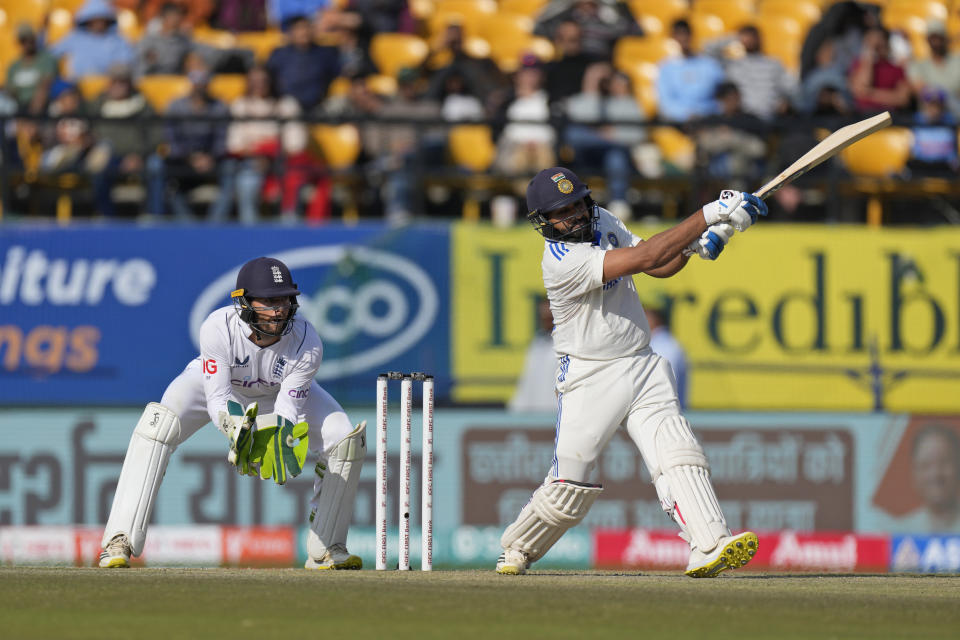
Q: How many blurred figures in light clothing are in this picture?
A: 2